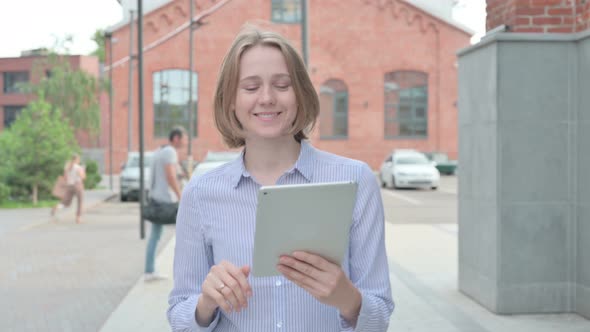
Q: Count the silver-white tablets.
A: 1